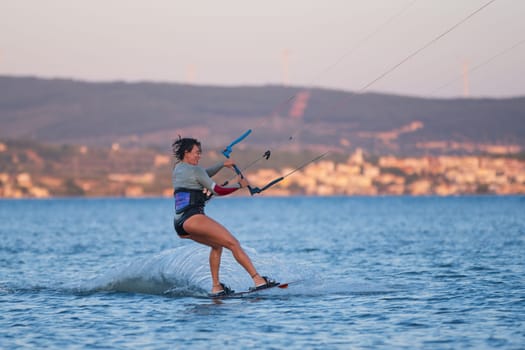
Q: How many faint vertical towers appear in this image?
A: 3